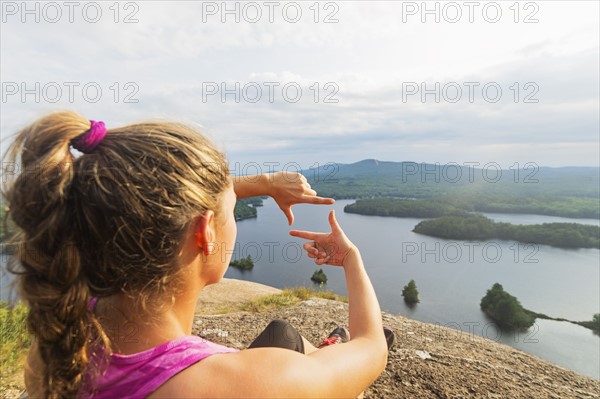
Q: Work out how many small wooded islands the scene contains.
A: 4